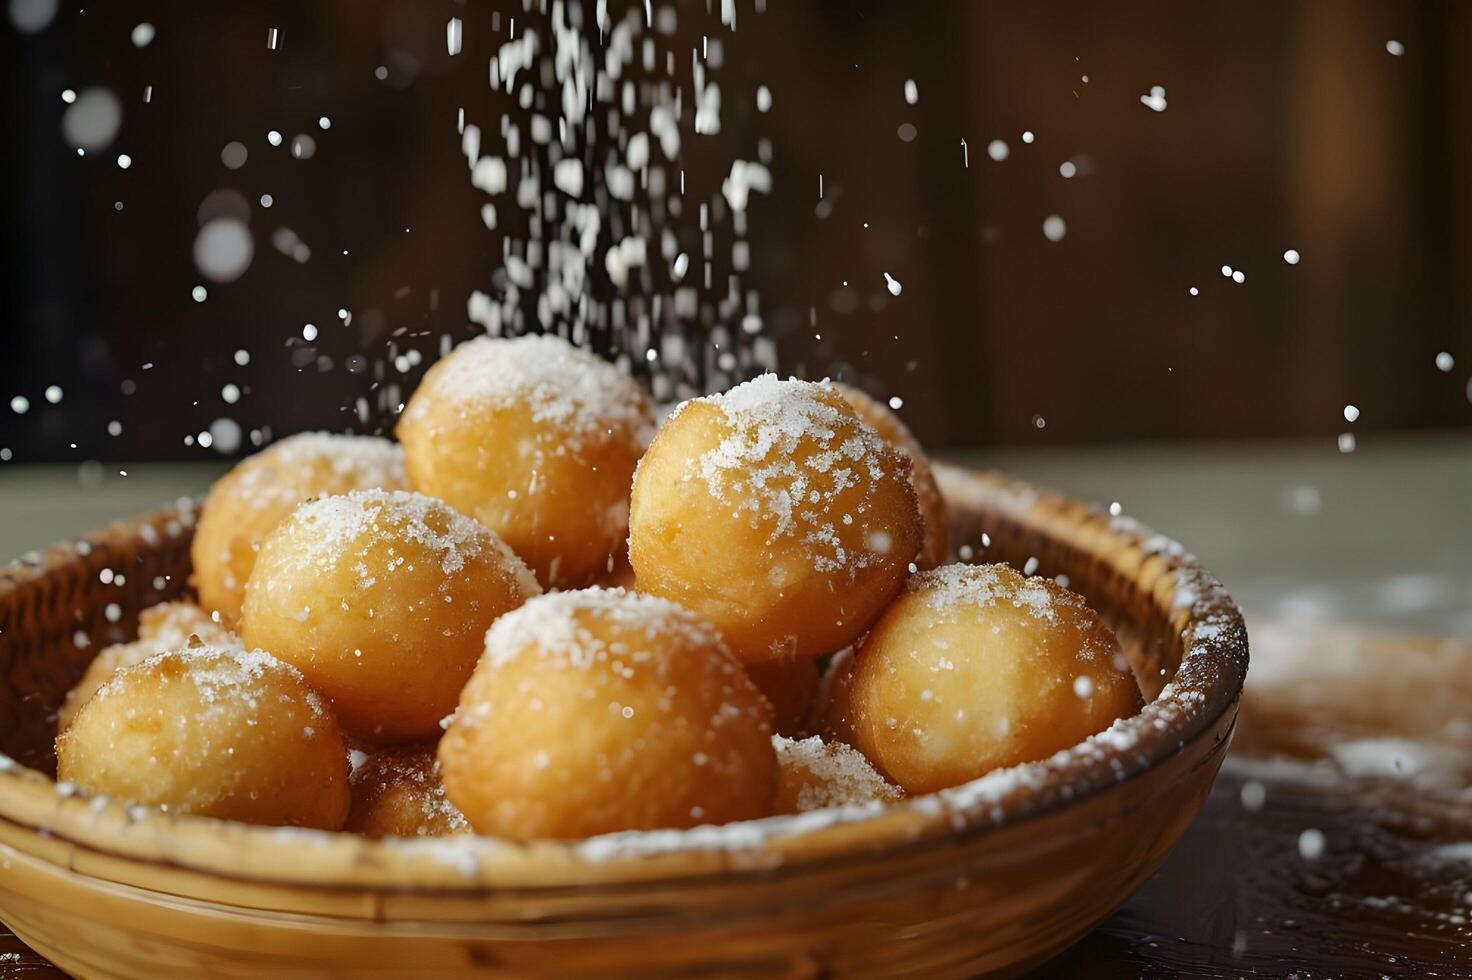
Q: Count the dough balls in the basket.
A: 11